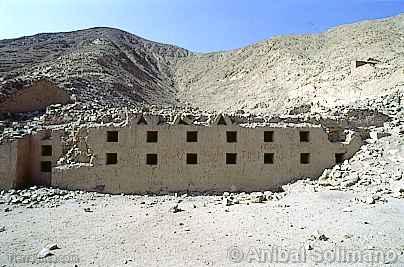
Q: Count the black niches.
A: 15